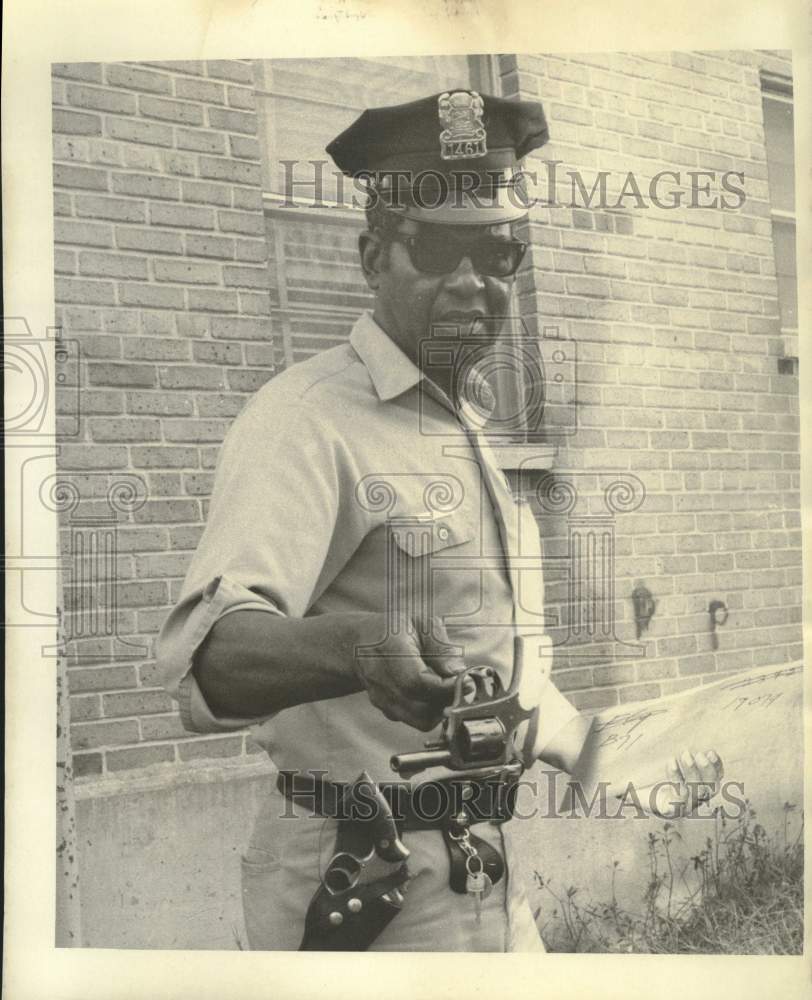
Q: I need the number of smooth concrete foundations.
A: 1